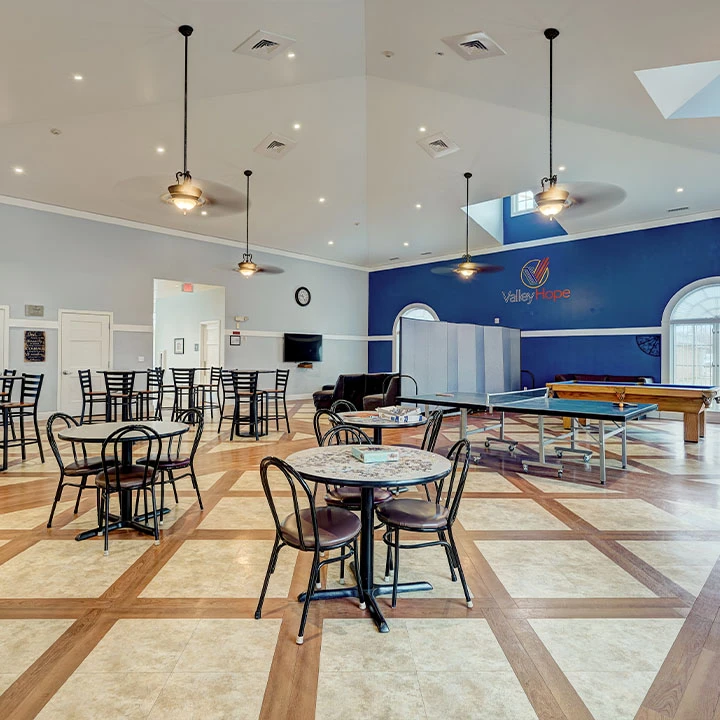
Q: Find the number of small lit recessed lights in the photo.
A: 13